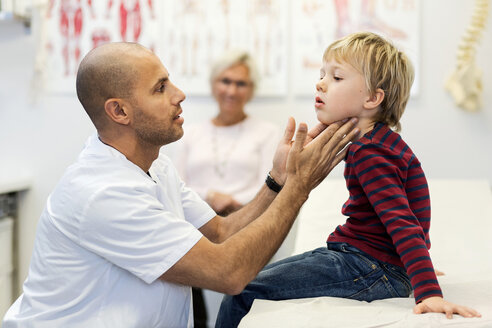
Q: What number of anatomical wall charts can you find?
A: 3